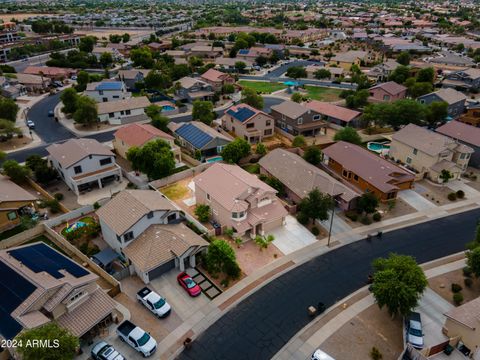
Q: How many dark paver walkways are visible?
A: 1